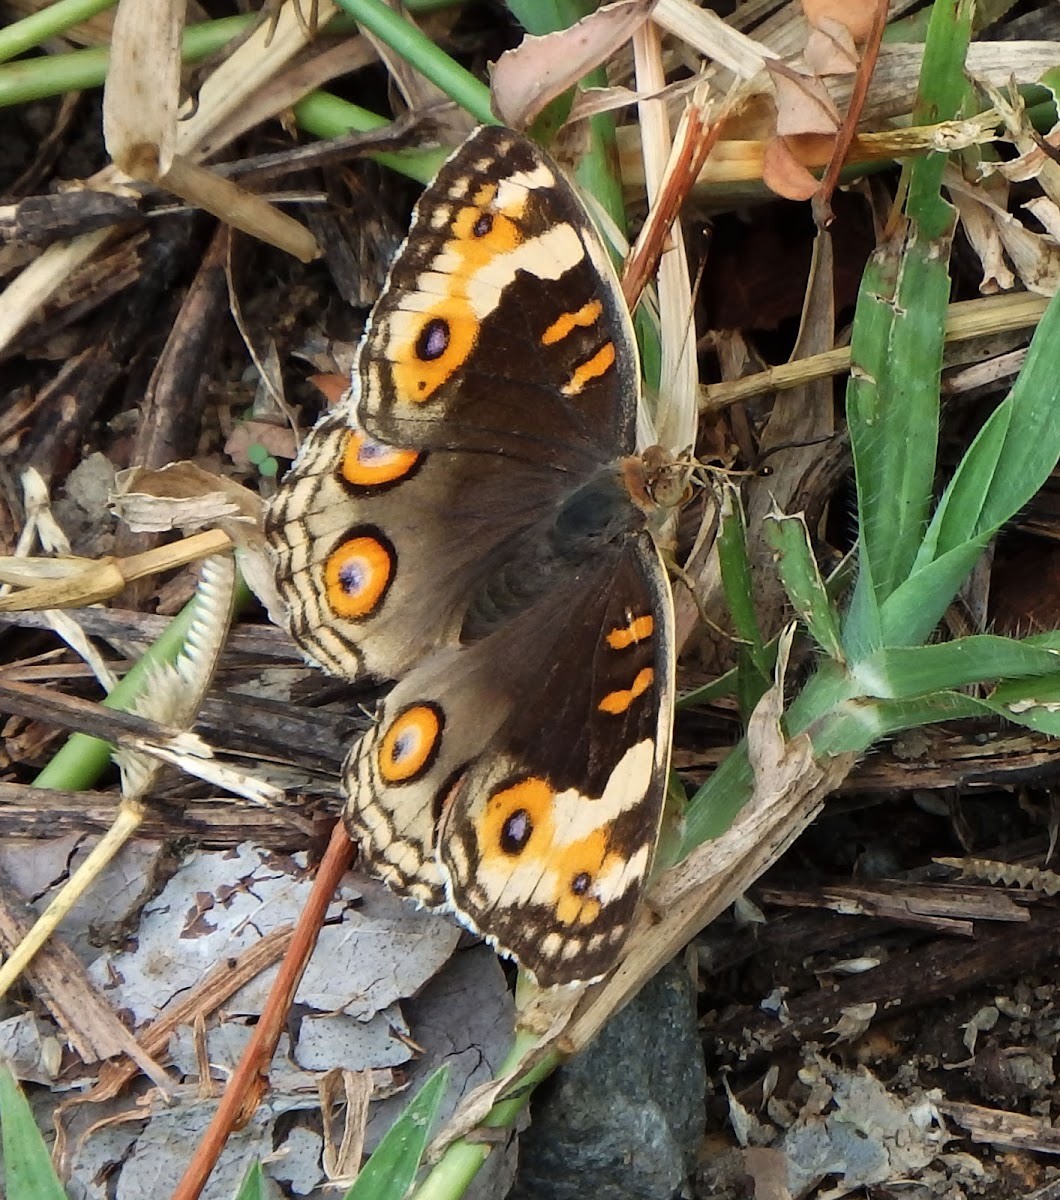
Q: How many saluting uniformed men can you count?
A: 0